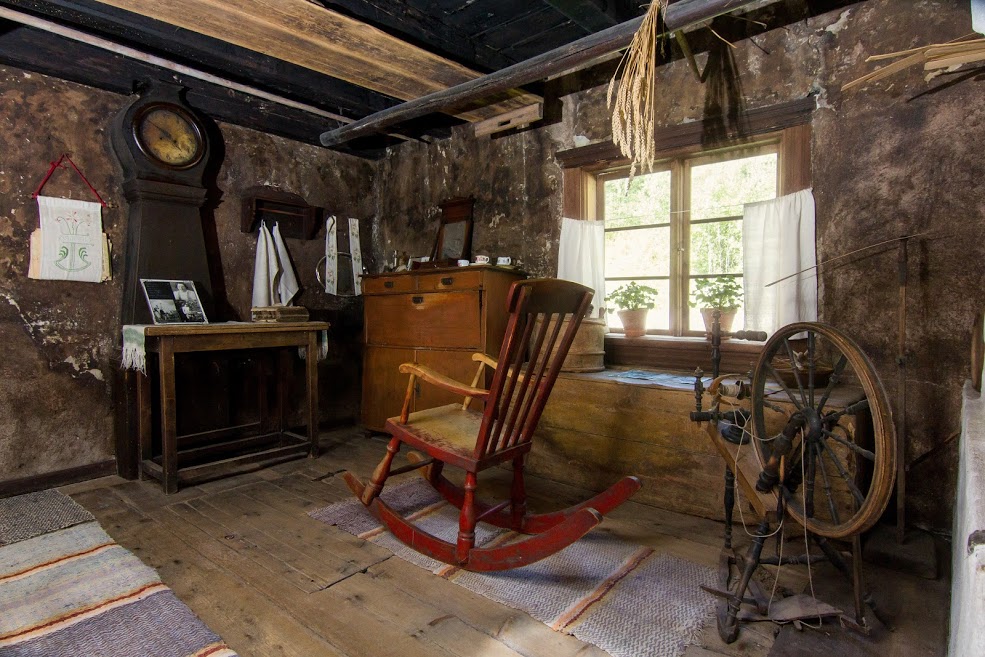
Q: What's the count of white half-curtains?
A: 2